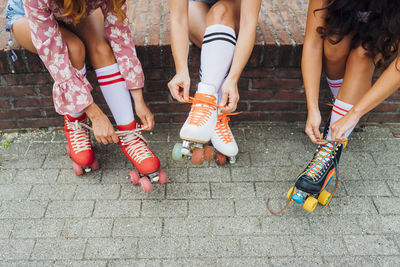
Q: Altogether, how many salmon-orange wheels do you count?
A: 3